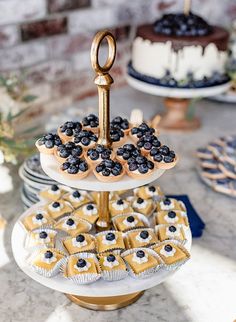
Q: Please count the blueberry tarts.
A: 15